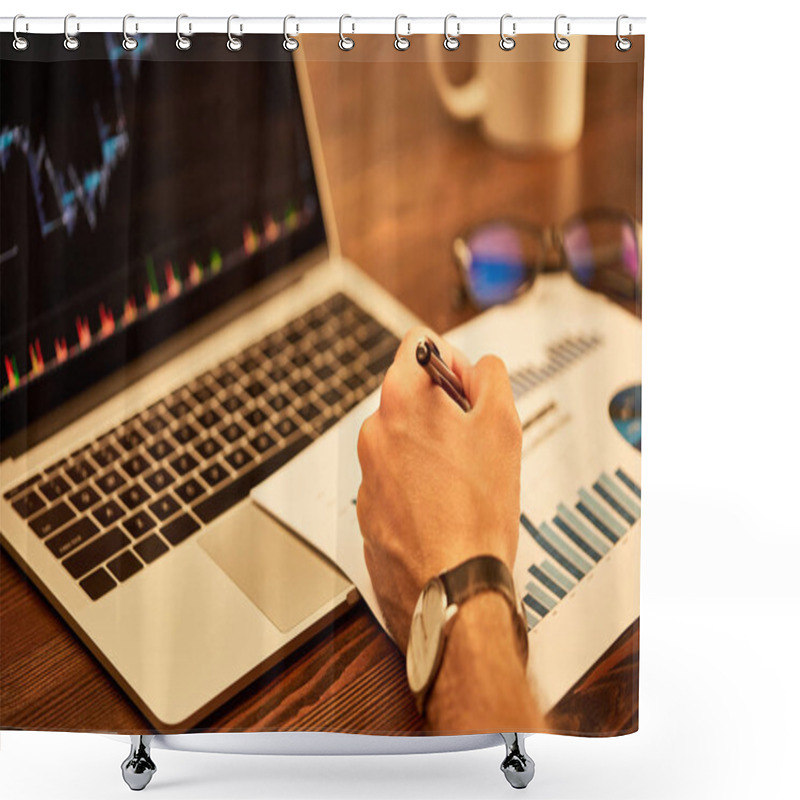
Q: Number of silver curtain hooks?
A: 12